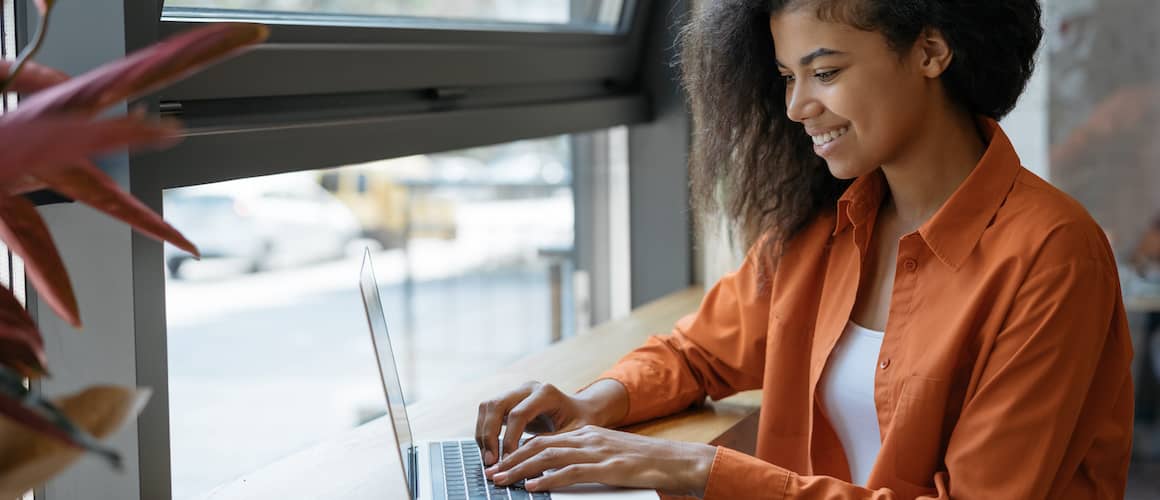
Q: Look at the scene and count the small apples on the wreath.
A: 0